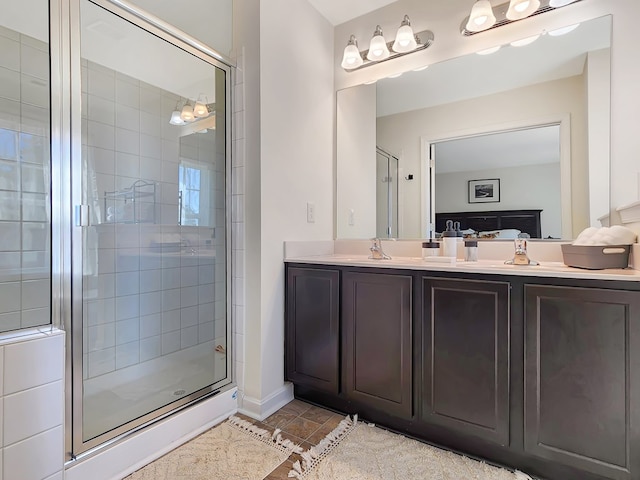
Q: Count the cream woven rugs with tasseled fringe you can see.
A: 2